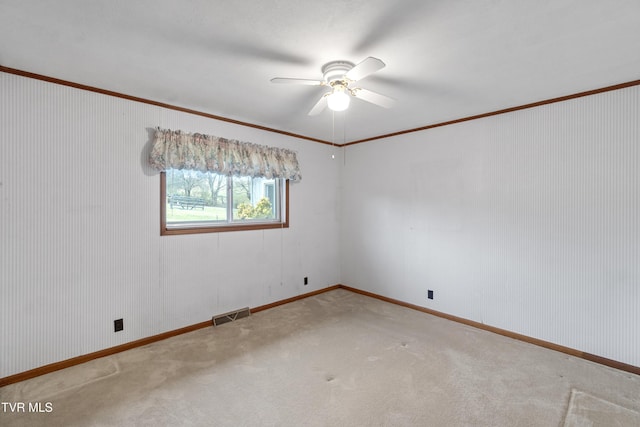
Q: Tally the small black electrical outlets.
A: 3